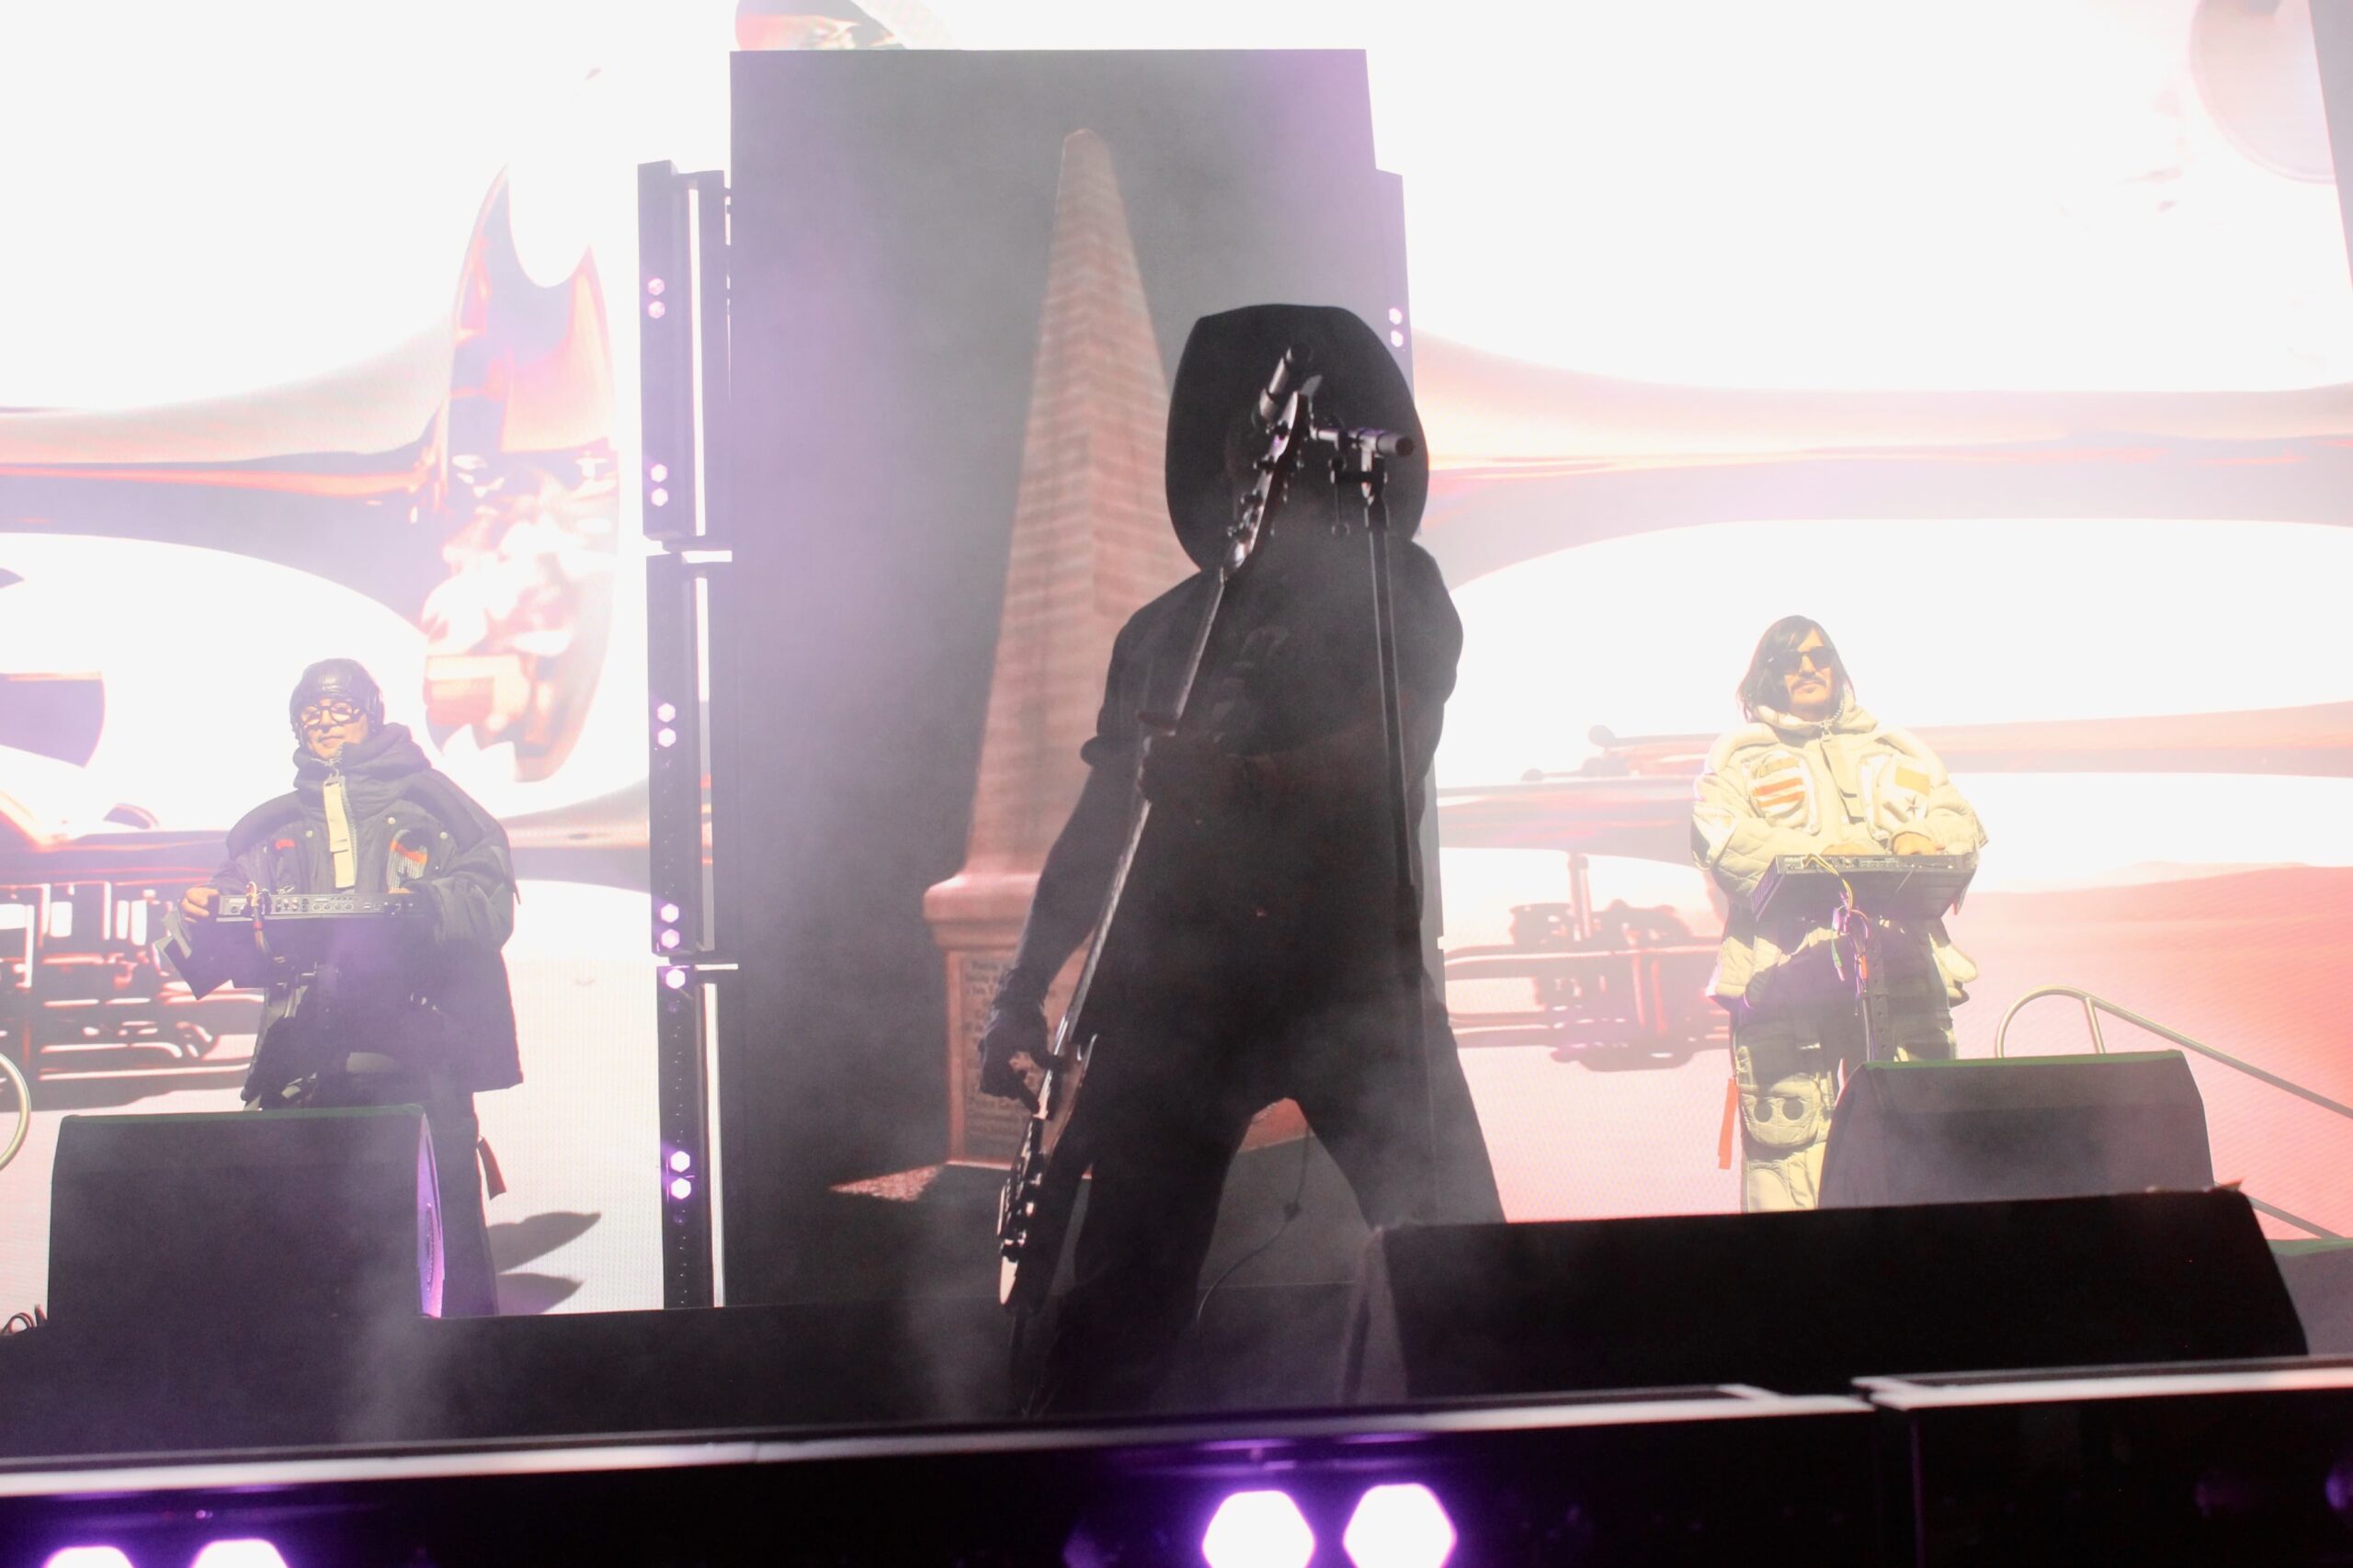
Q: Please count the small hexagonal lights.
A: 13